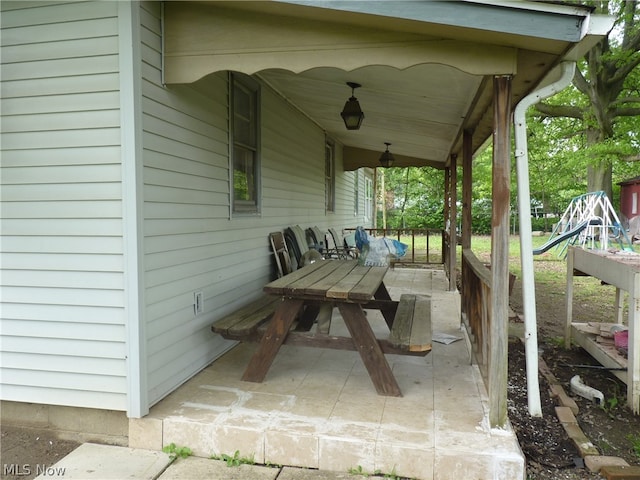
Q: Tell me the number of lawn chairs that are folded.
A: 1